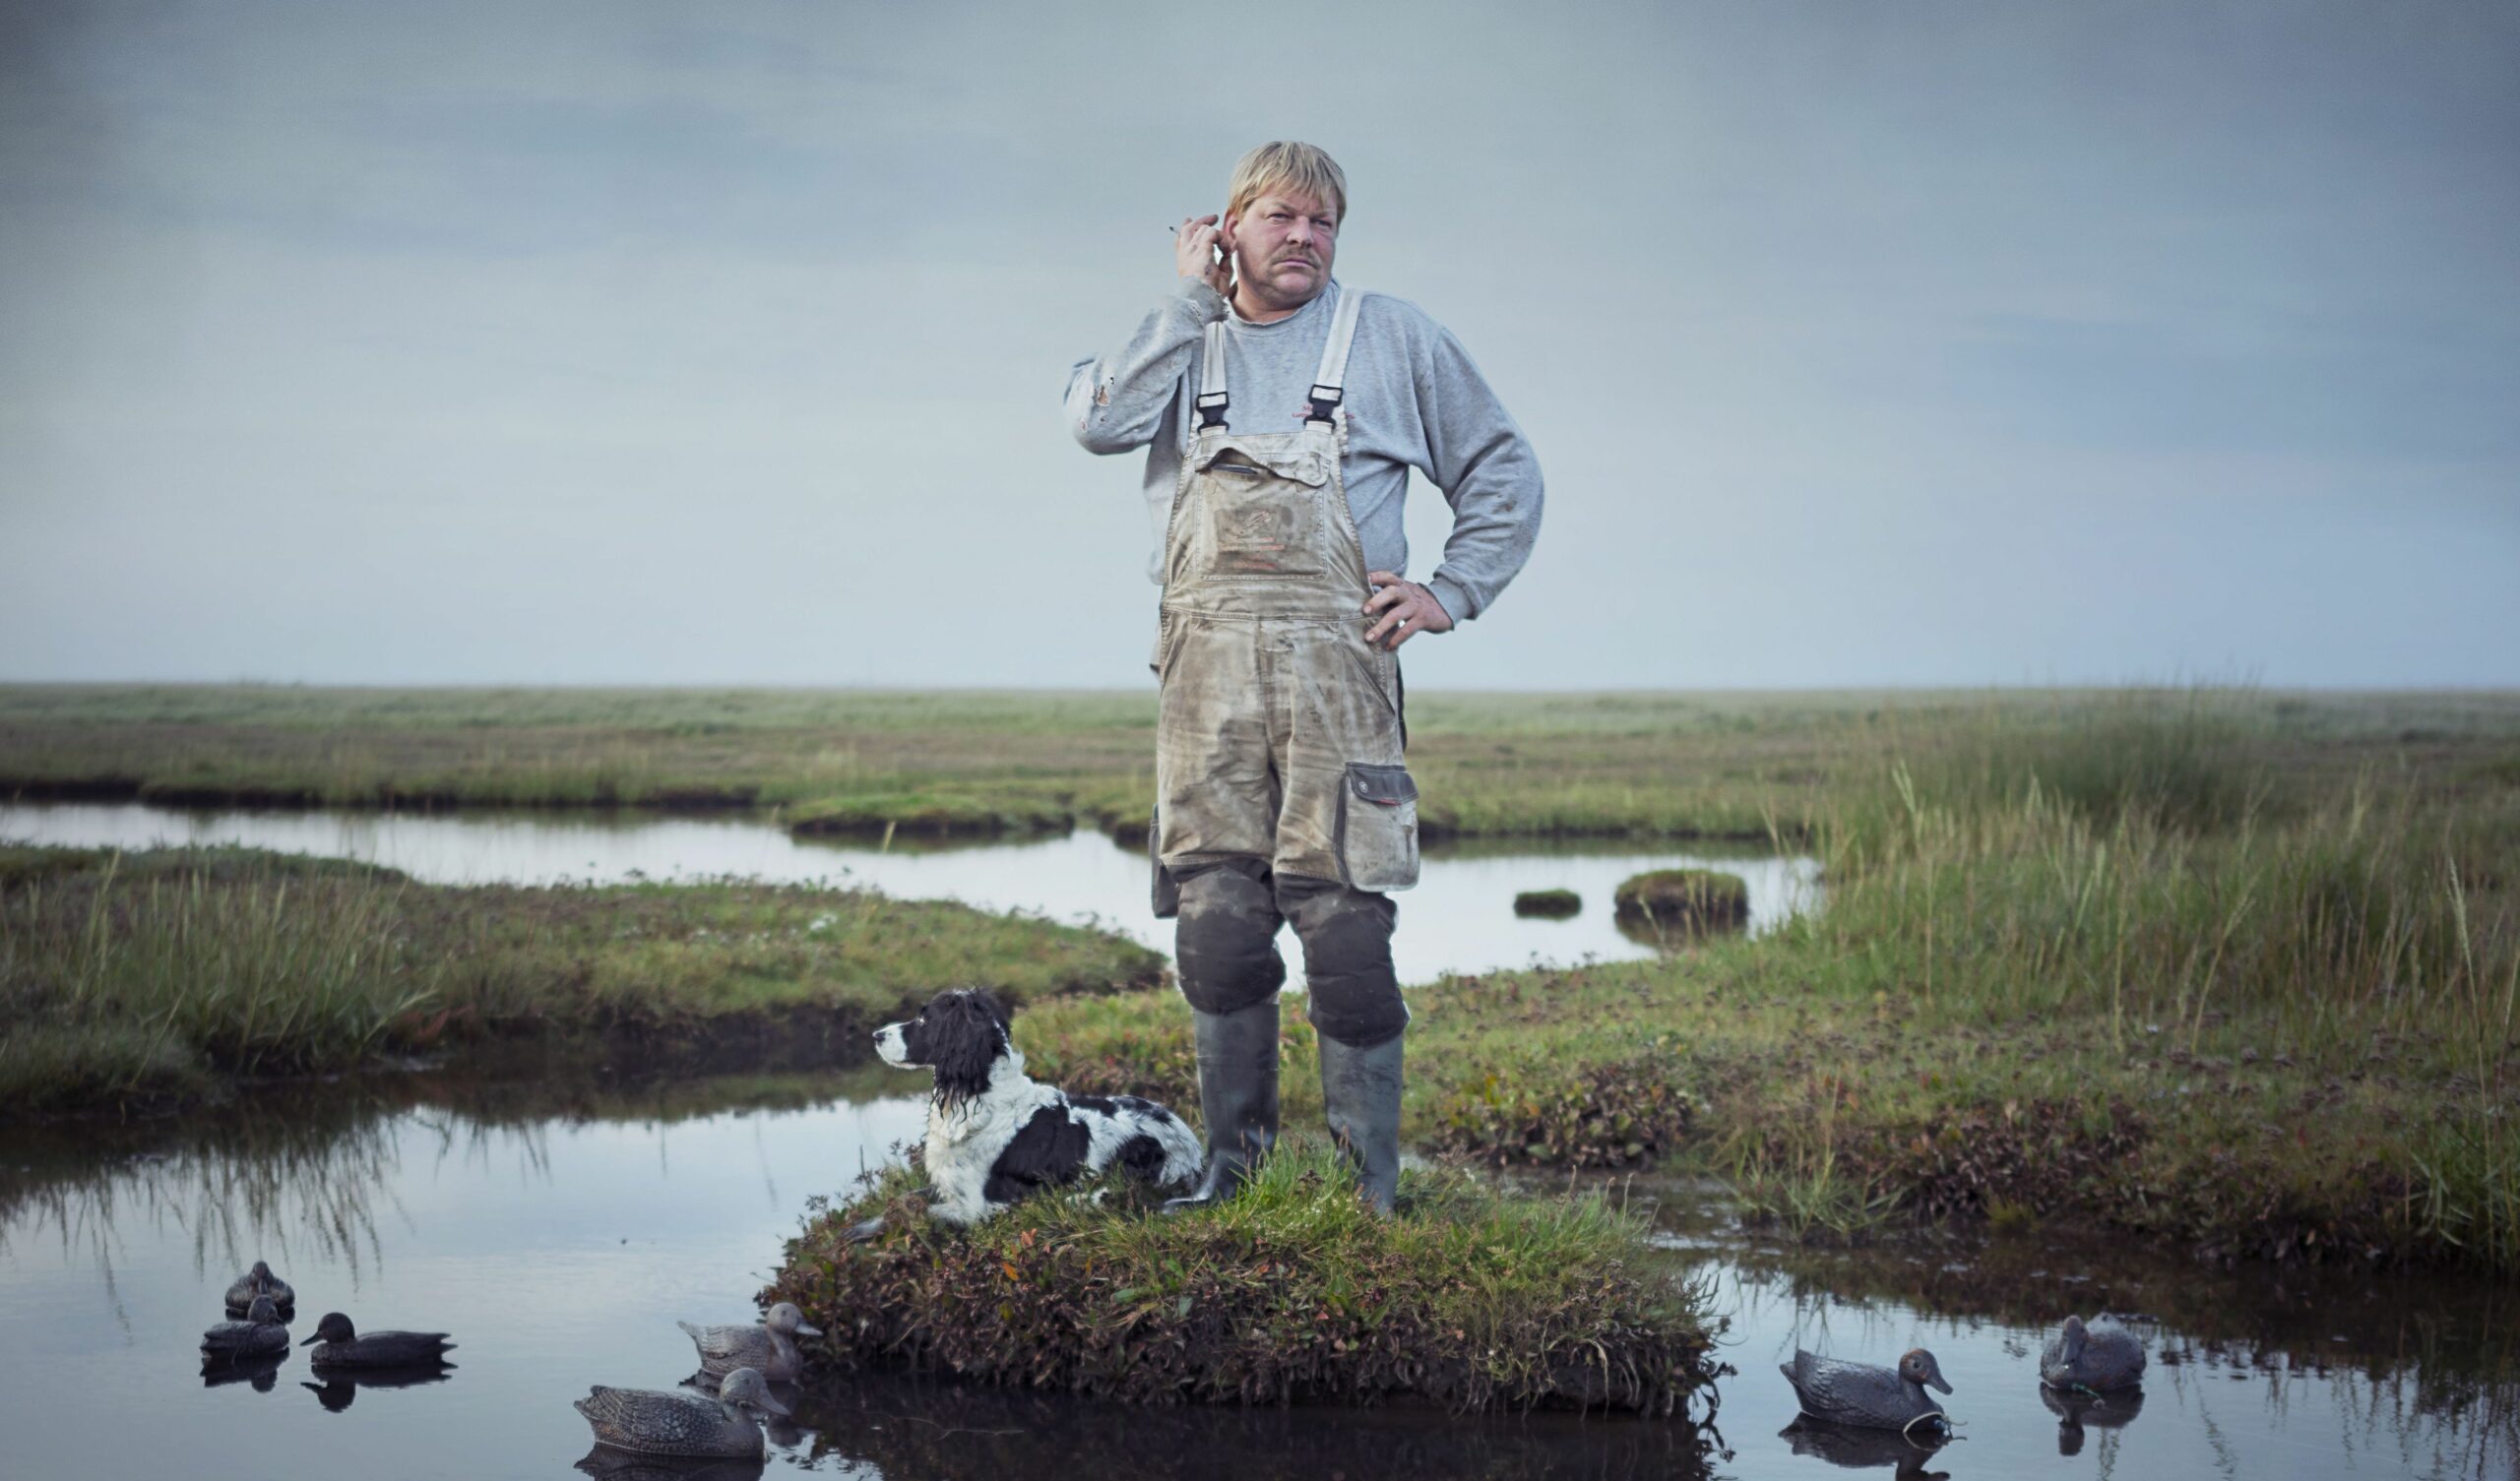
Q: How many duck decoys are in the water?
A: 7